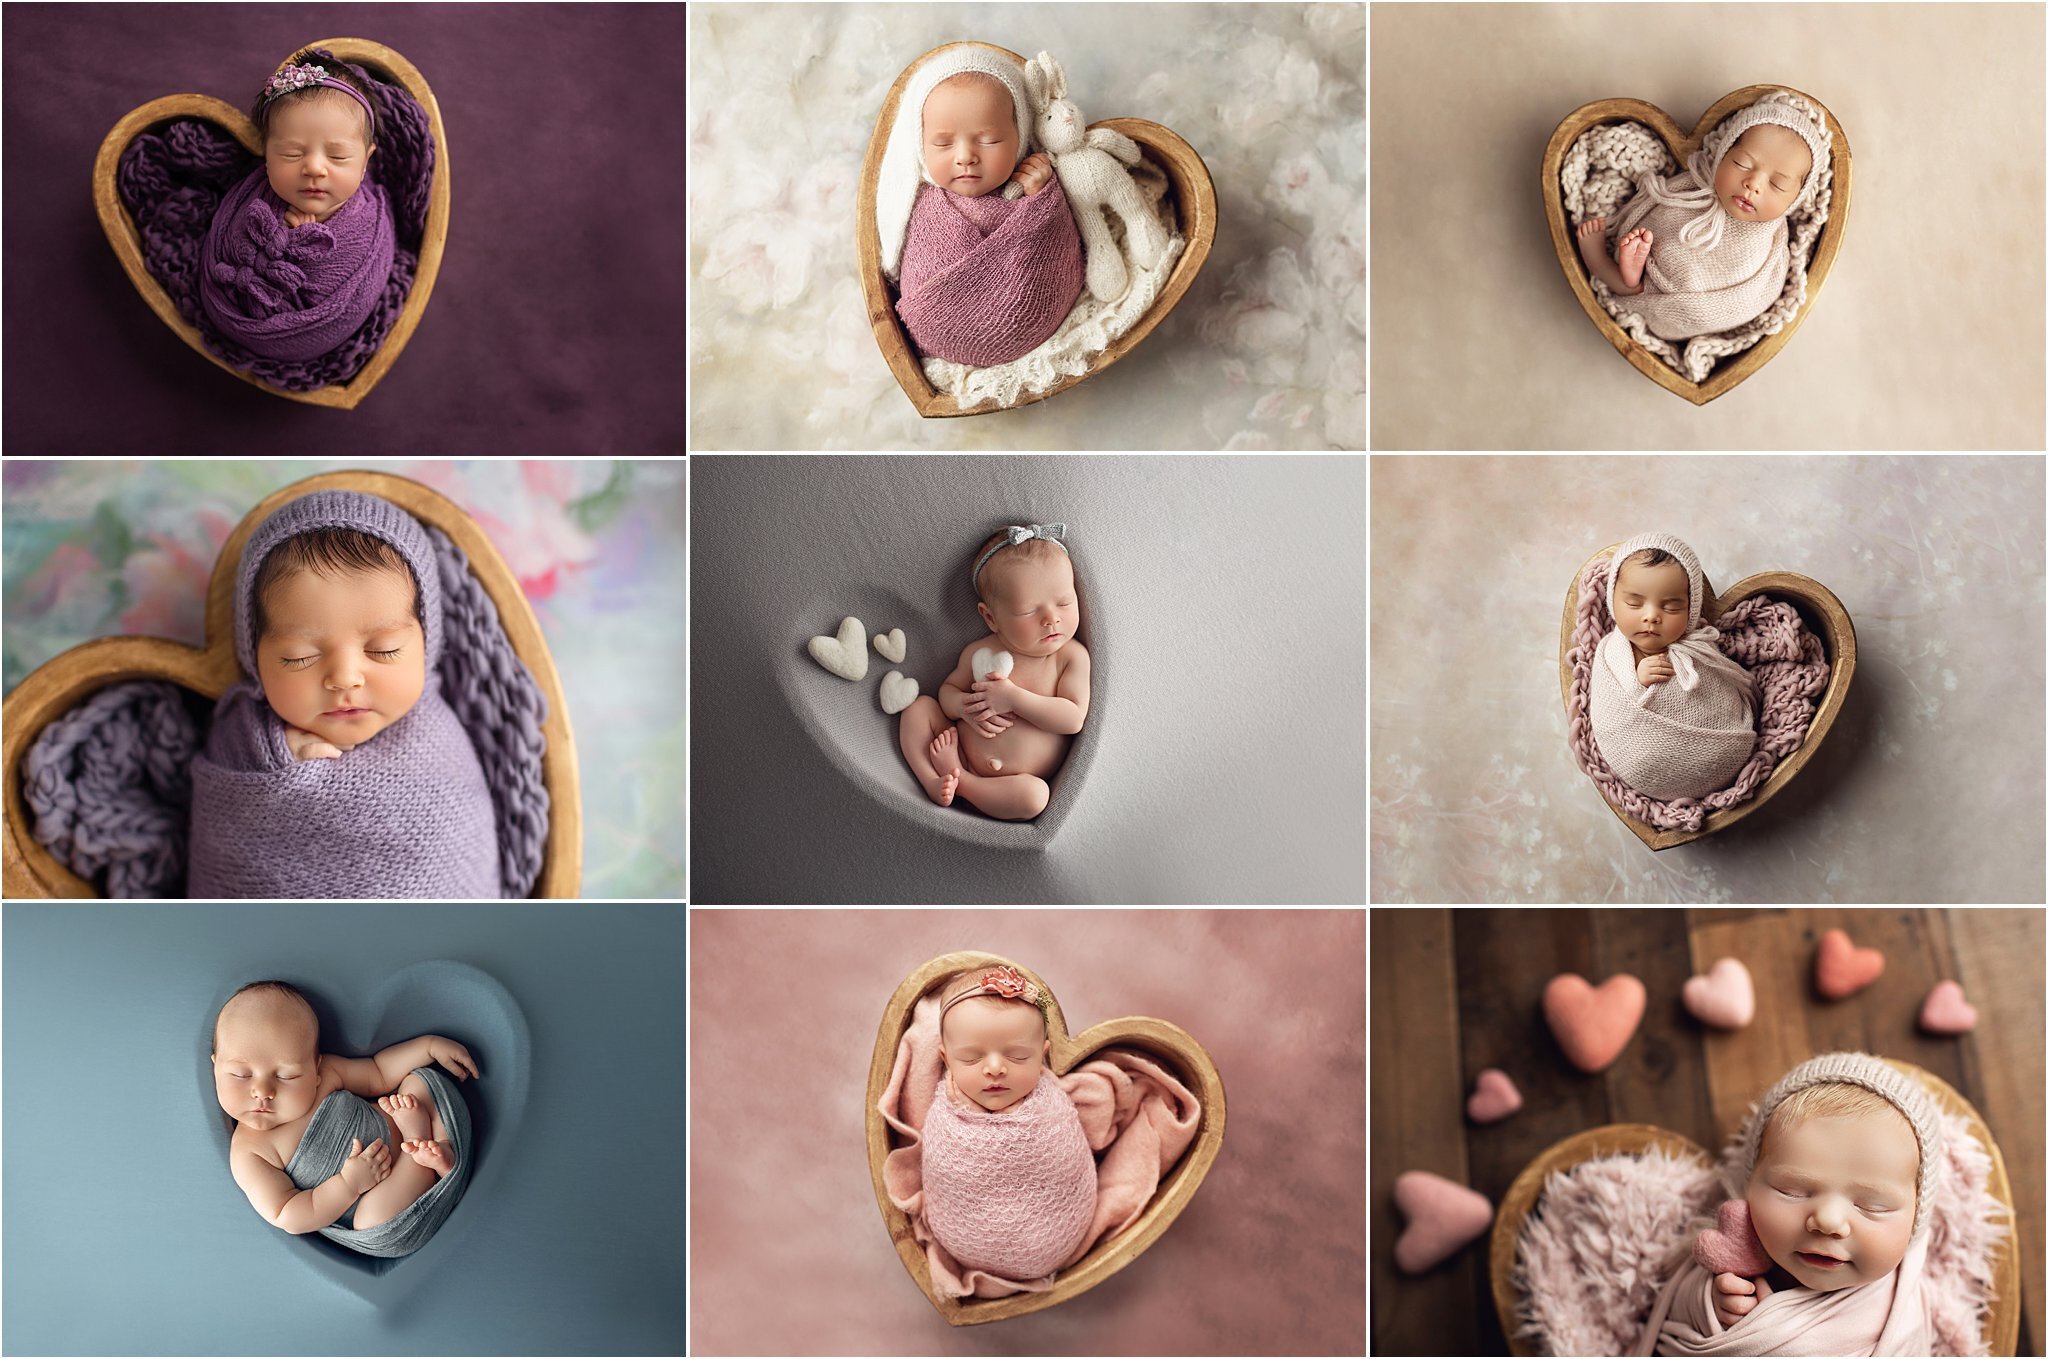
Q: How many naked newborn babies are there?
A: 1